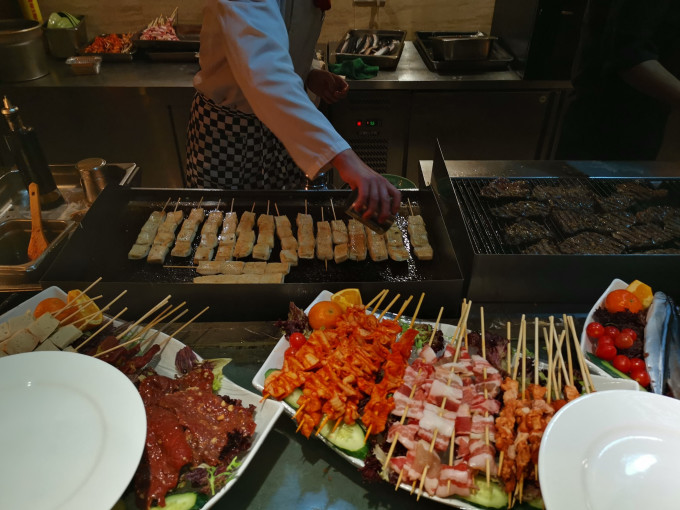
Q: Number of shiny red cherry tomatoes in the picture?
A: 11